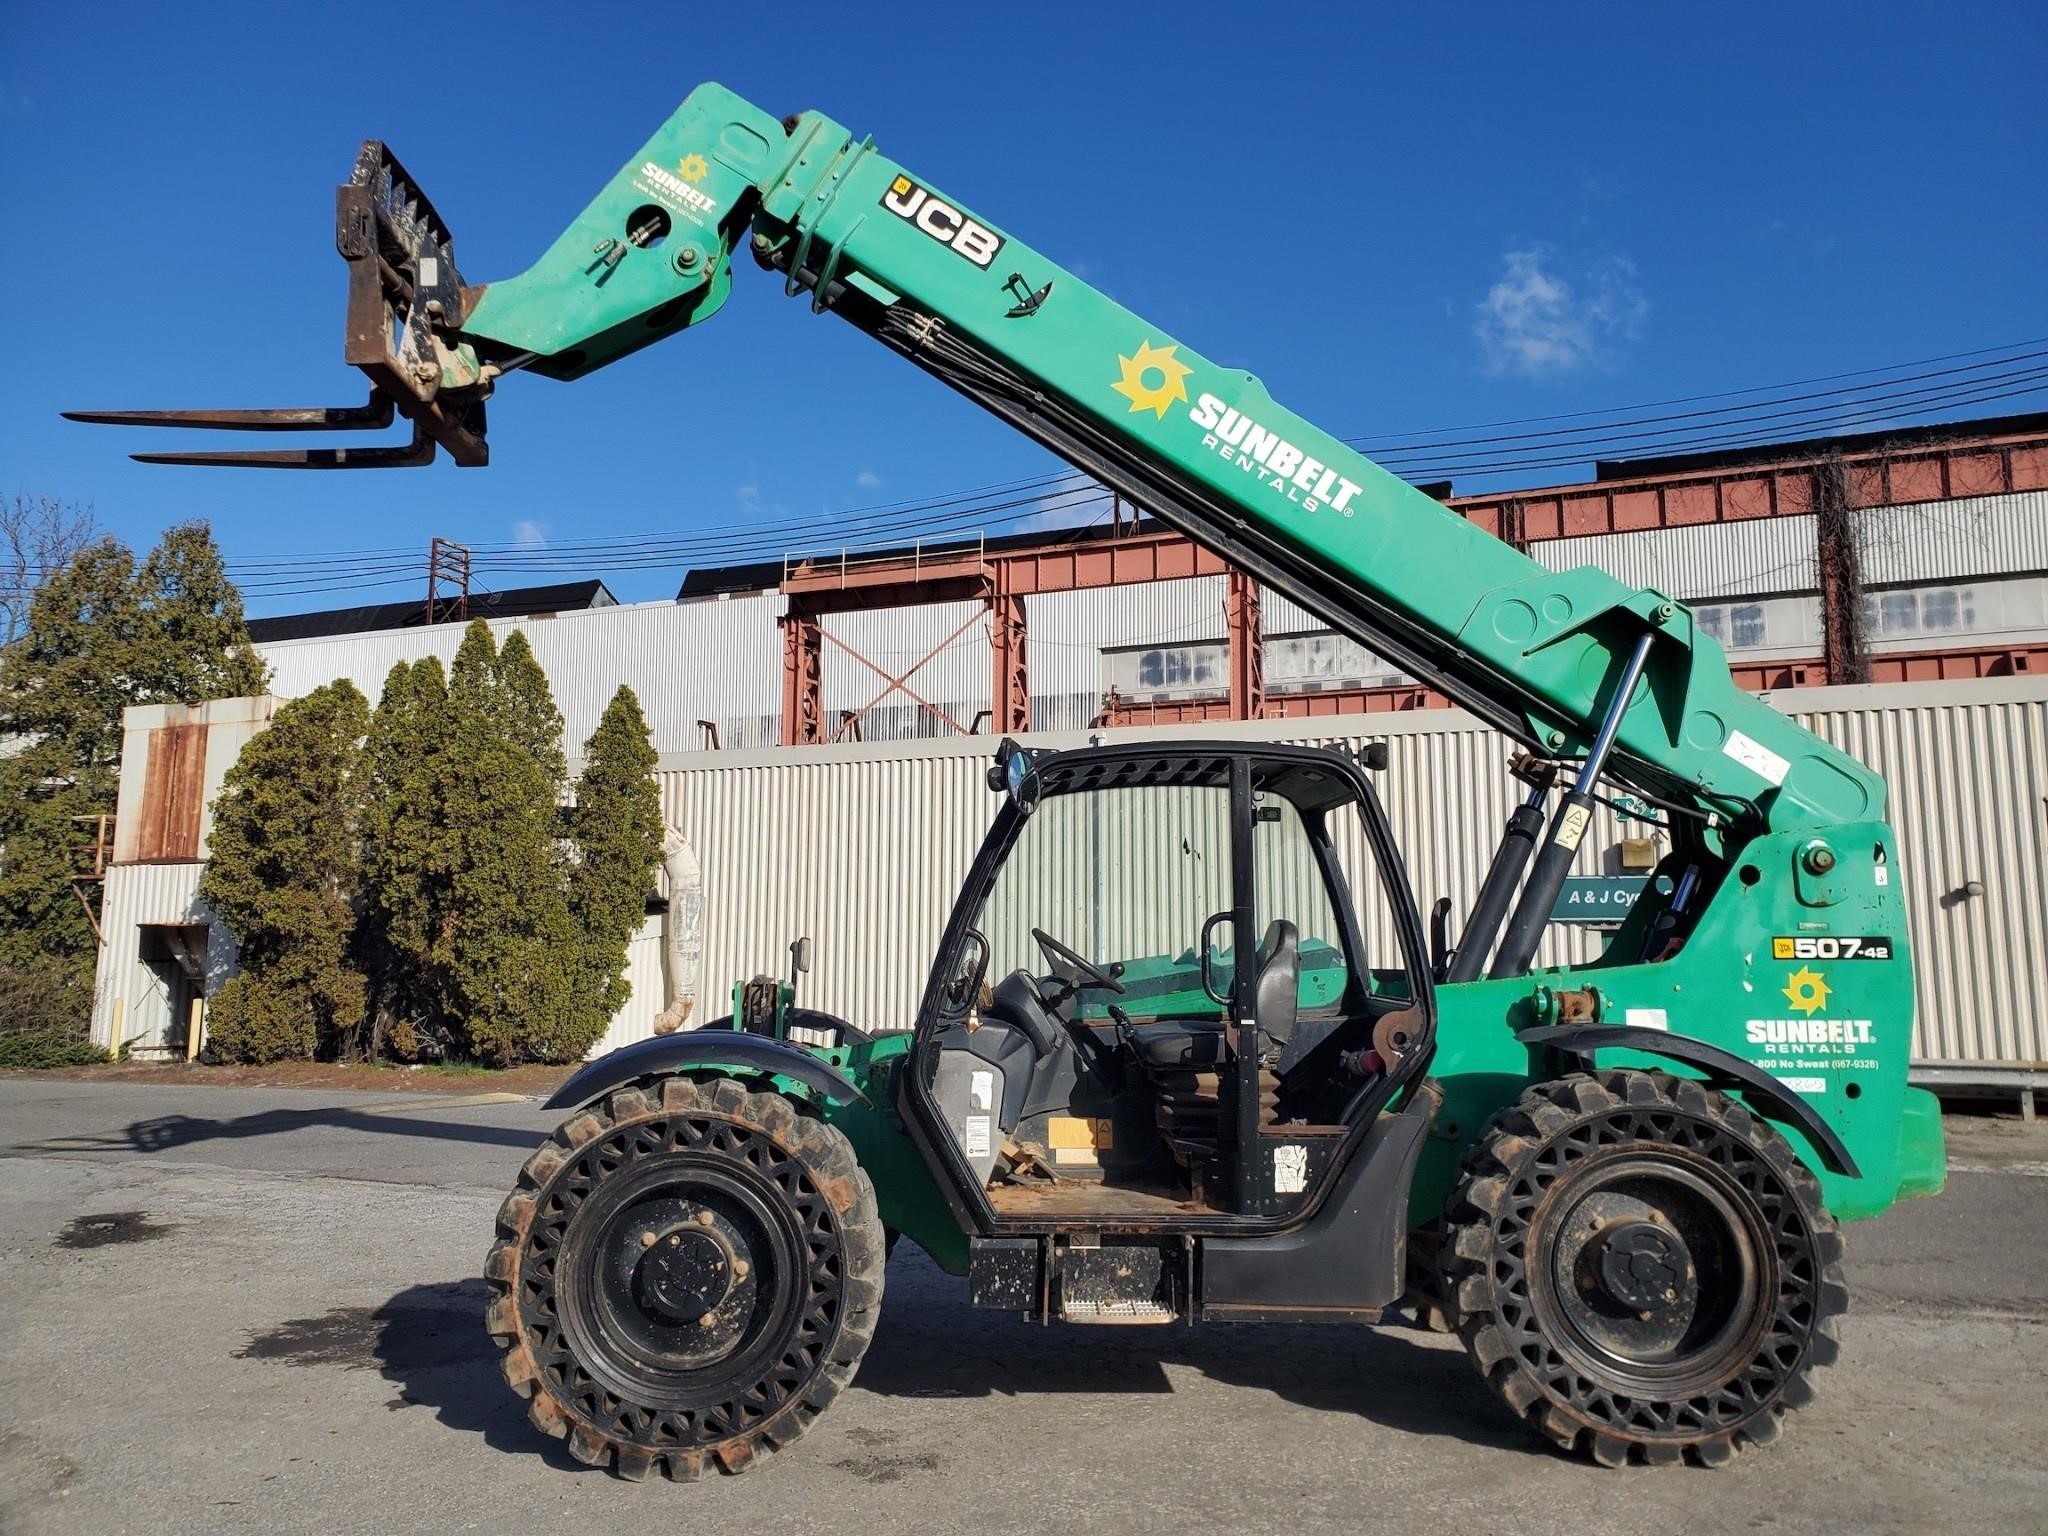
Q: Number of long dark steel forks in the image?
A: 2